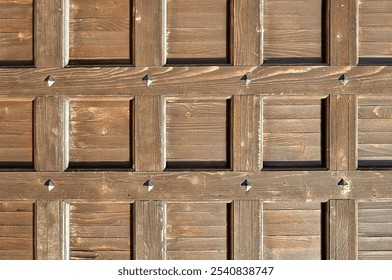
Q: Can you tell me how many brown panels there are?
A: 15